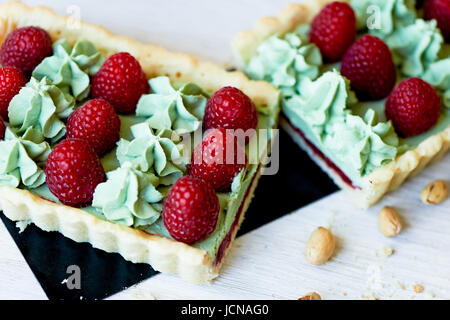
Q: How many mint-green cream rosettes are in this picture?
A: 12